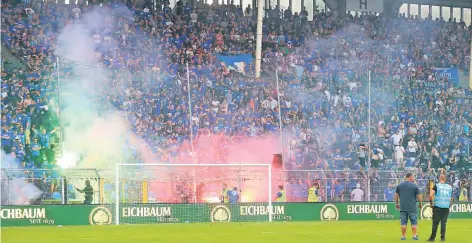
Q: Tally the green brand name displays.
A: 5